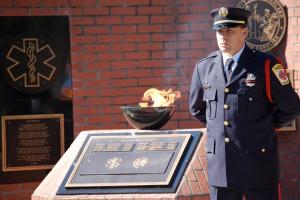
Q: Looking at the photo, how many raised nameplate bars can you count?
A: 2